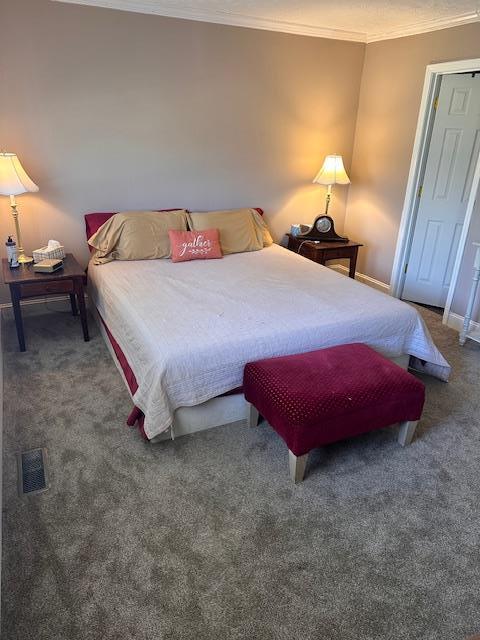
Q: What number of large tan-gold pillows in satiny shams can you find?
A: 2